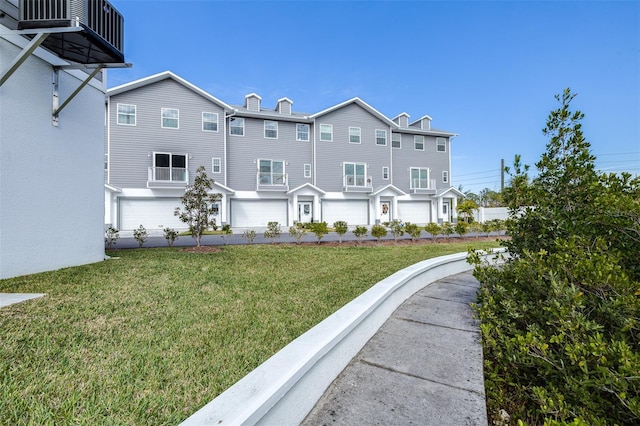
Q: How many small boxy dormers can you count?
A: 4